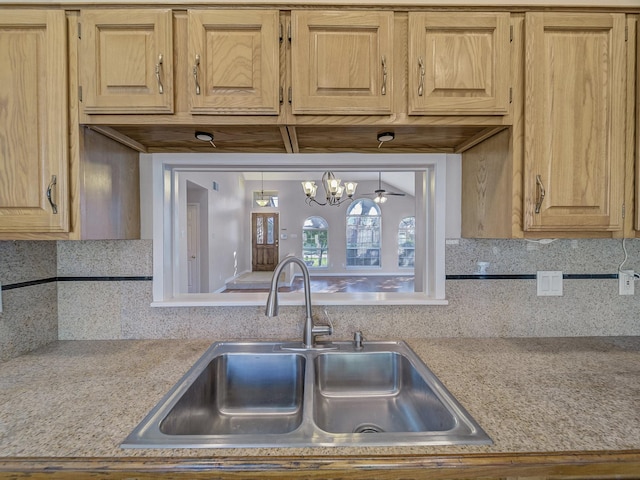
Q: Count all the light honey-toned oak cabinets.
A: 6